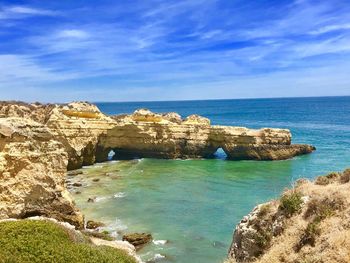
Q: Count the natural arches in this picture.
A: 2